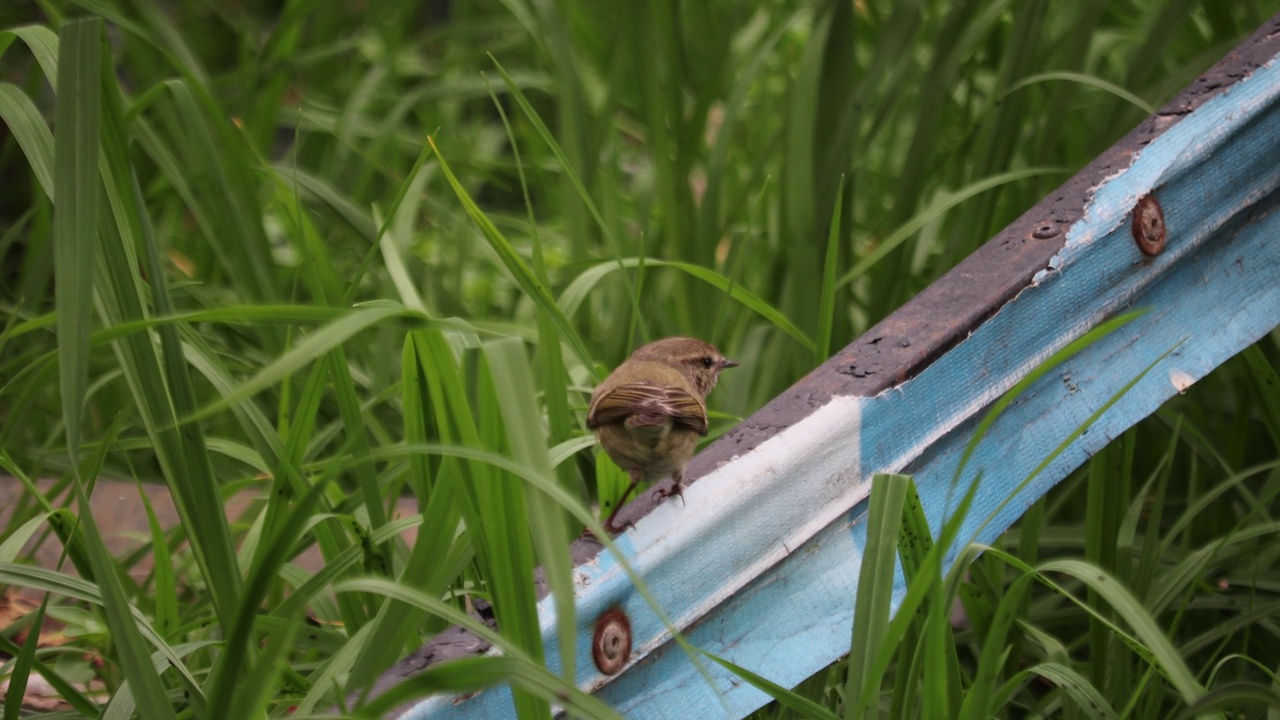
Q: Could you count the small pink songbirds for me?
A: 0